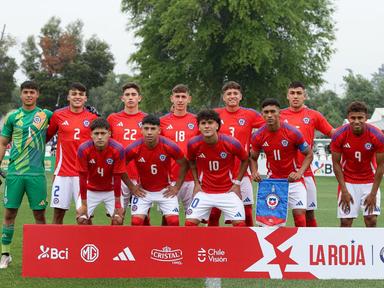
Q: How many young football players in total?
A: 11